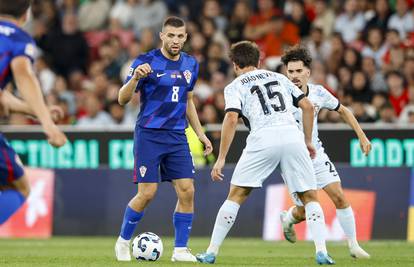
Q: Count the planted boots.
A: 5